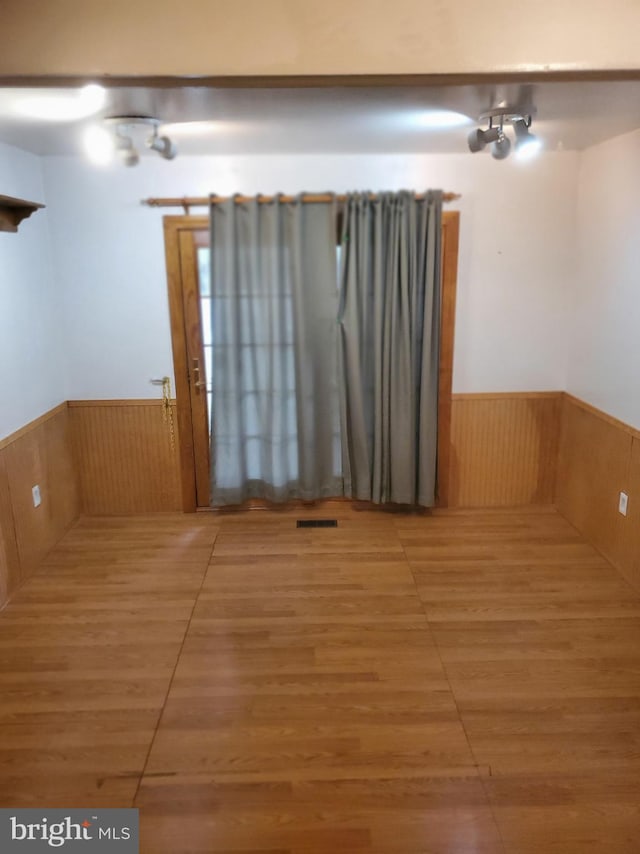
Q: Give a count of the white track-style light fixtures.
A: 2